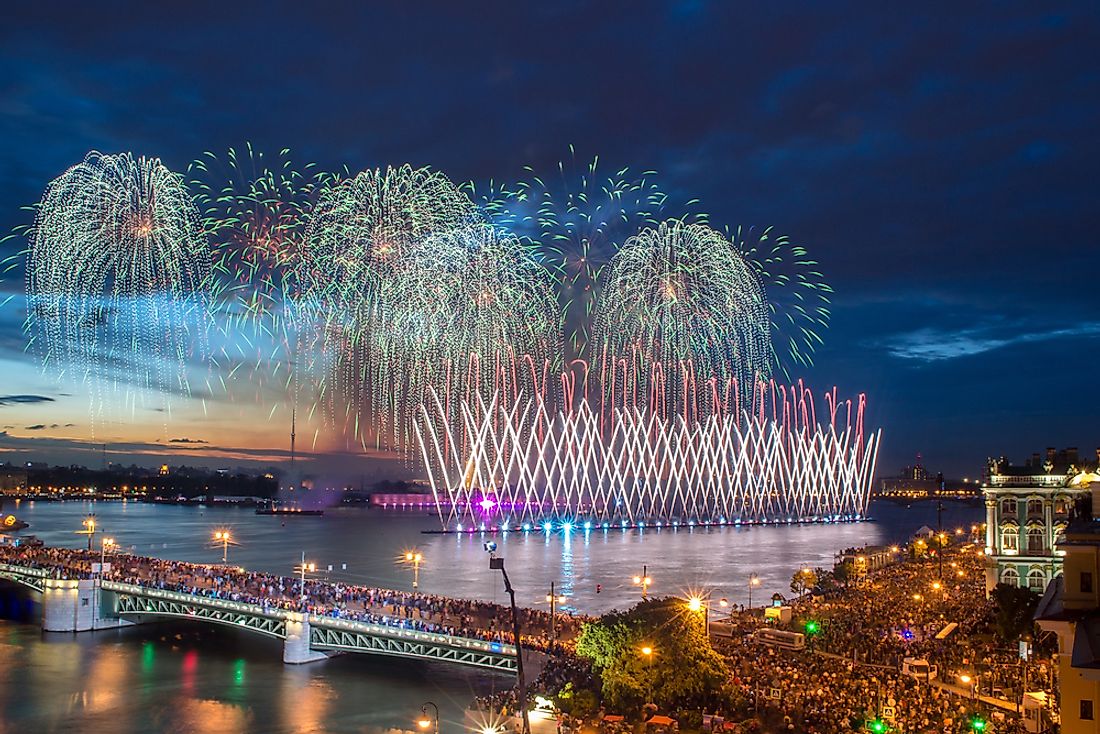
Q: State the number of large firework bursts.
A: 4